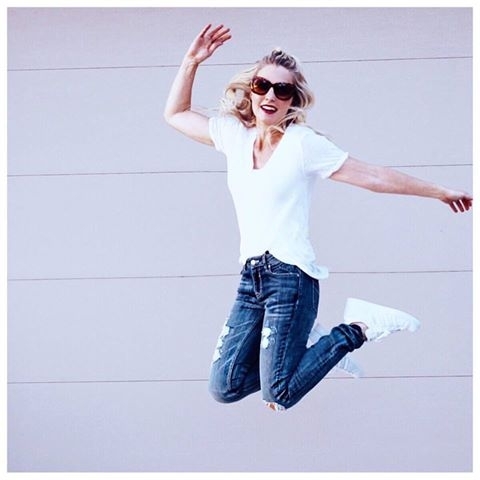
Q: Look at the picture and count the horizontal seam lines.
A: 4